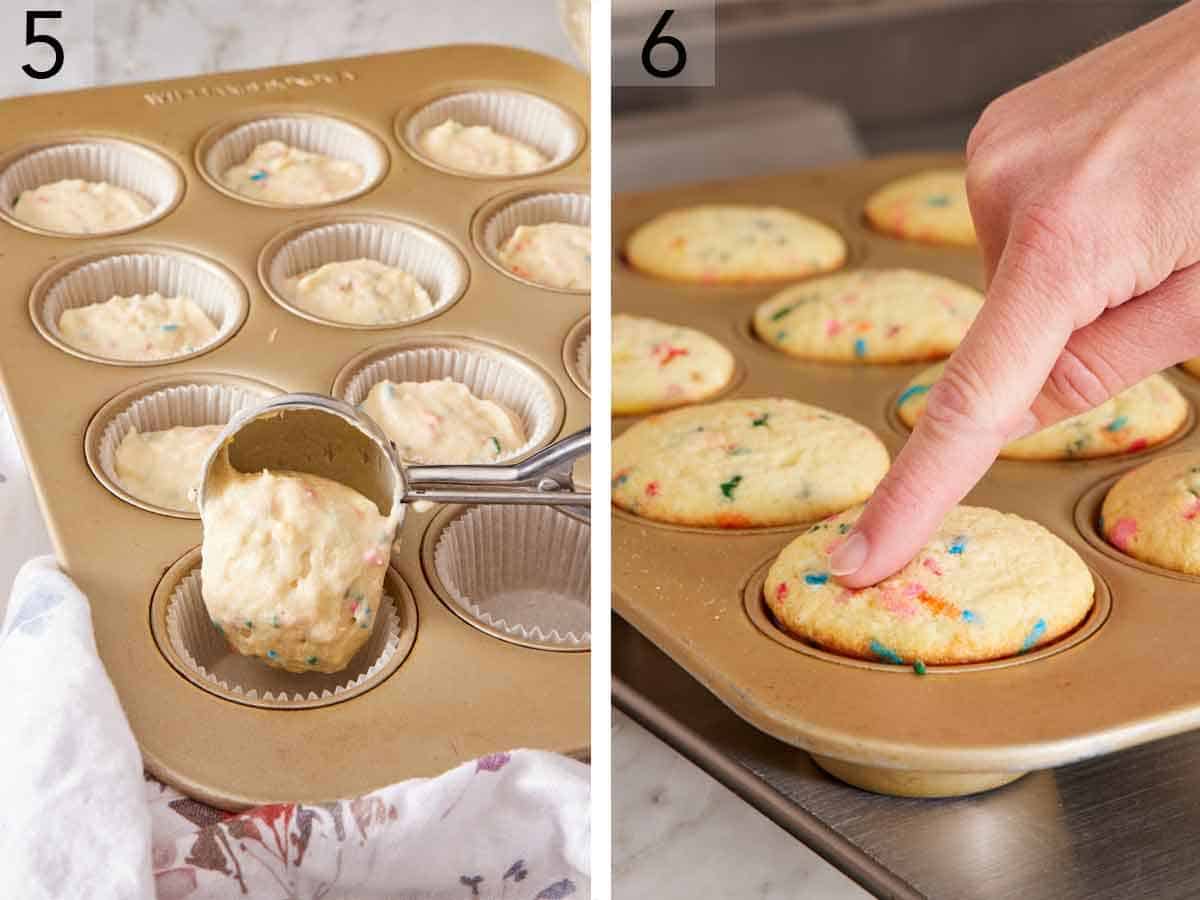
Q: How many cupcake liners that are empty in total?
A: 1